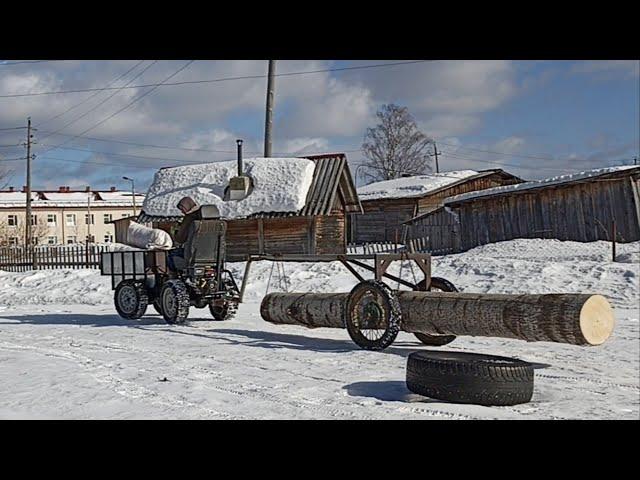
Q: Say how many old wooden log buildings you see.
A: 3